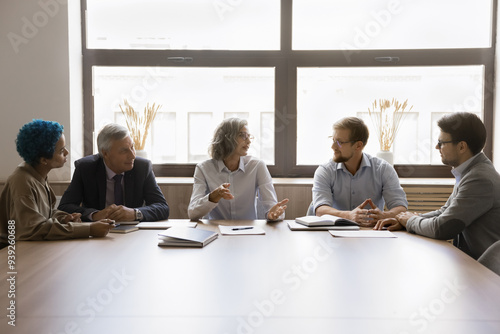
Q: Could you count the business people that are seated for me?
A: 5